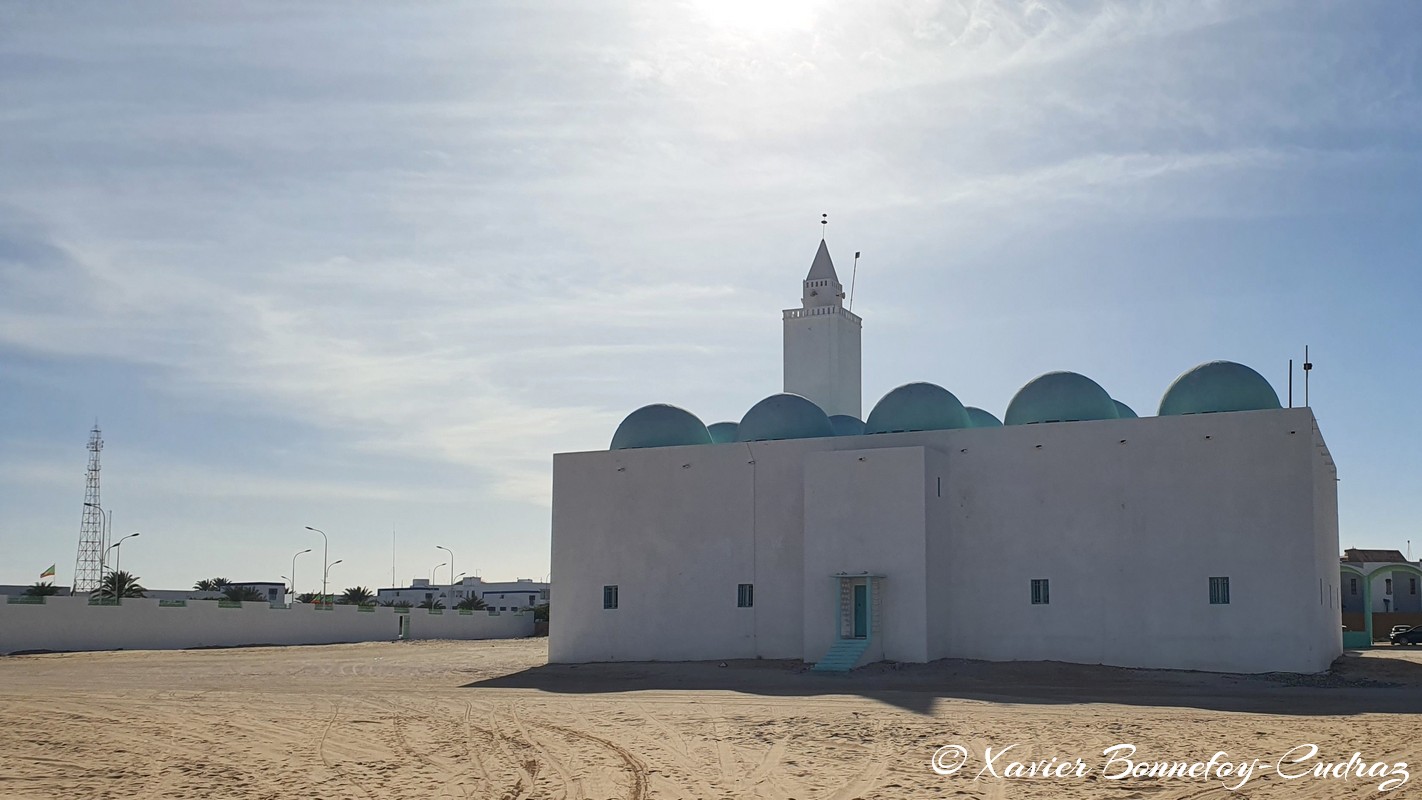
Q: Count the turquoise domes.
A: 9